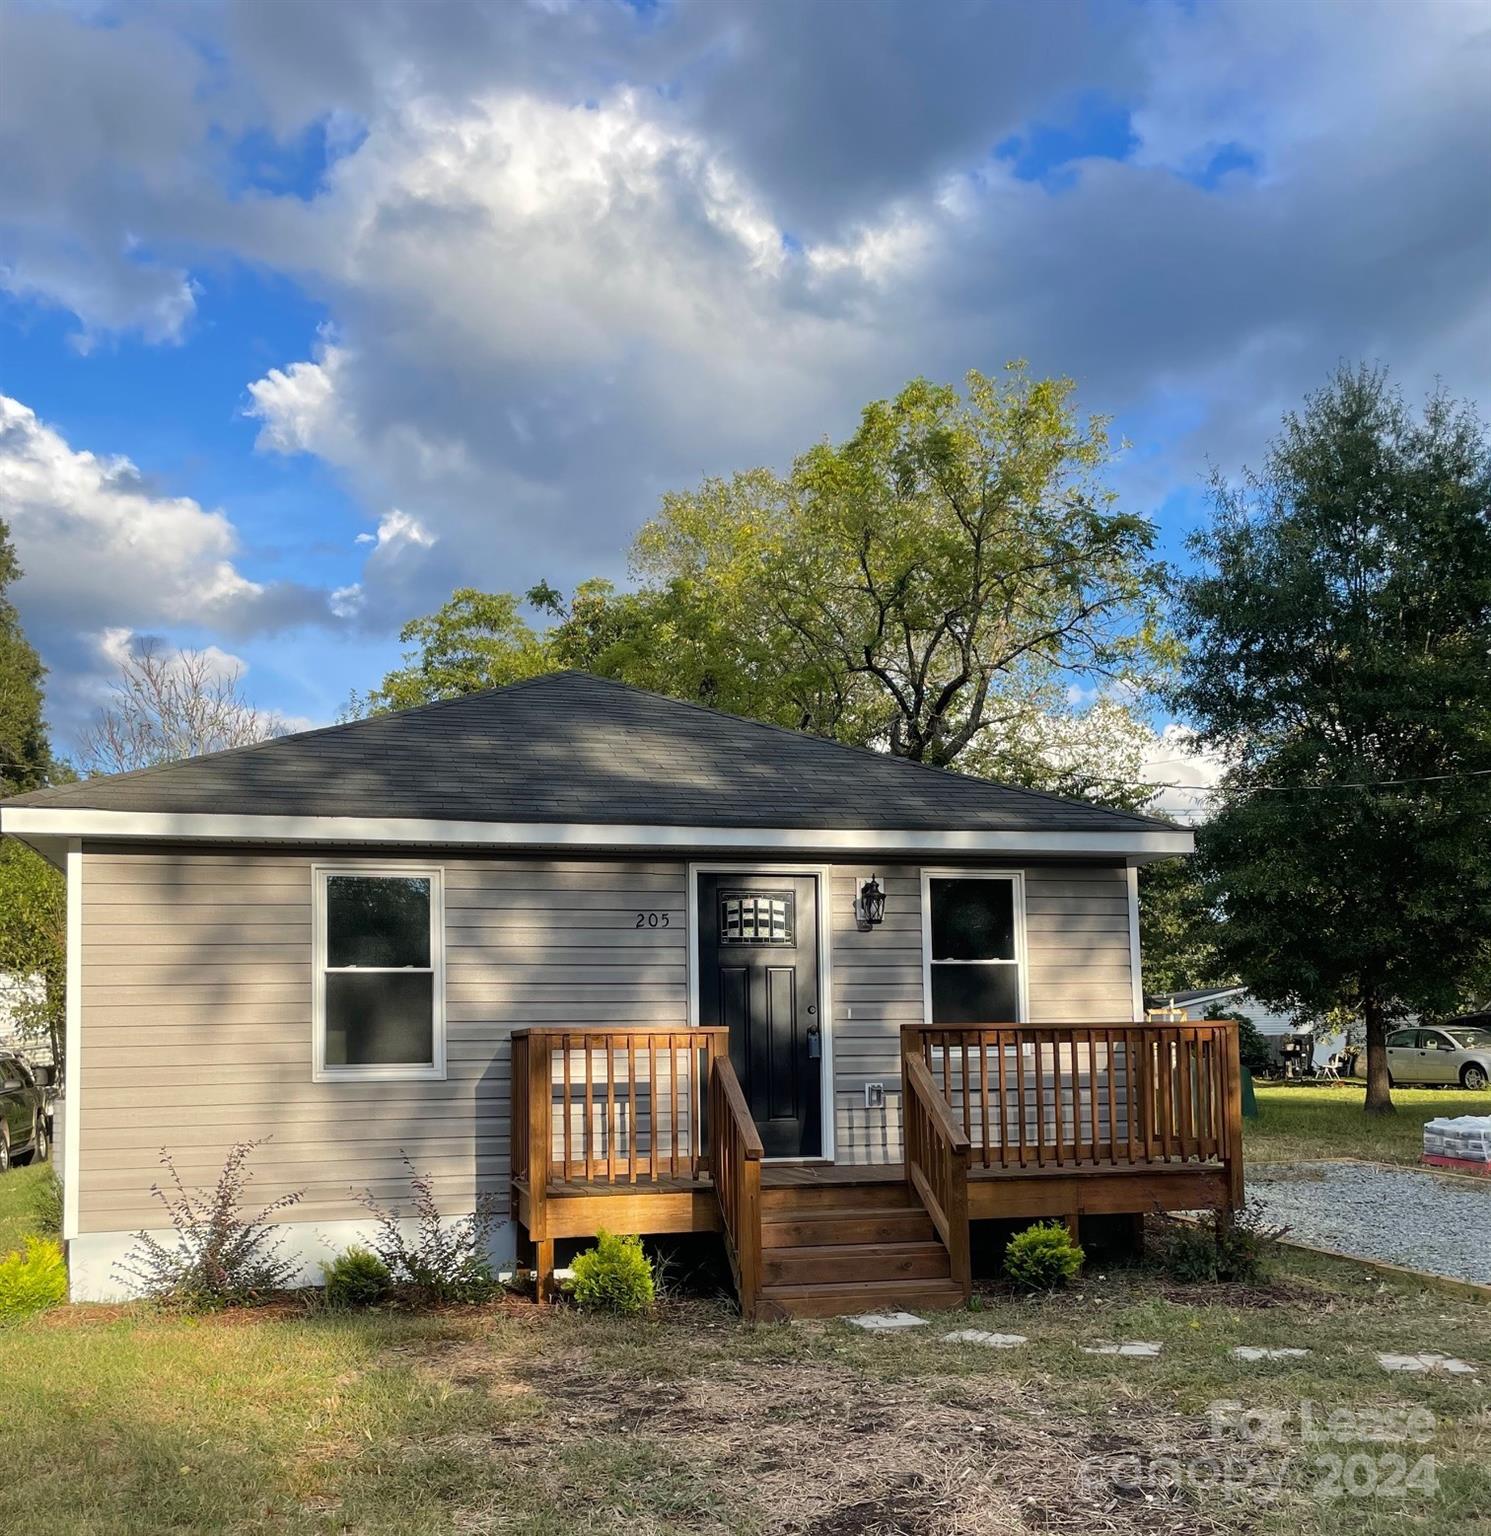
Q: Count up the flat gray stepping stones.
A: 5